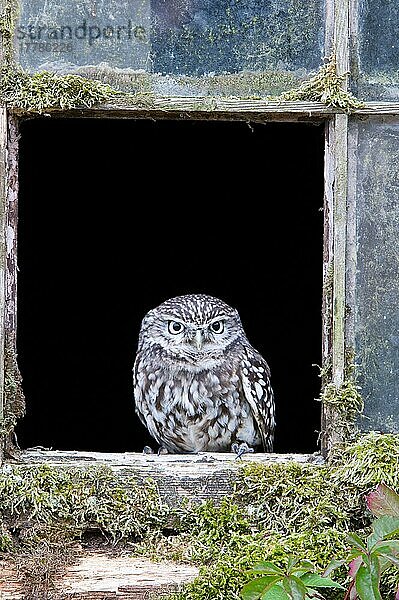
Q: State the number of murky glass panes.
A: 3